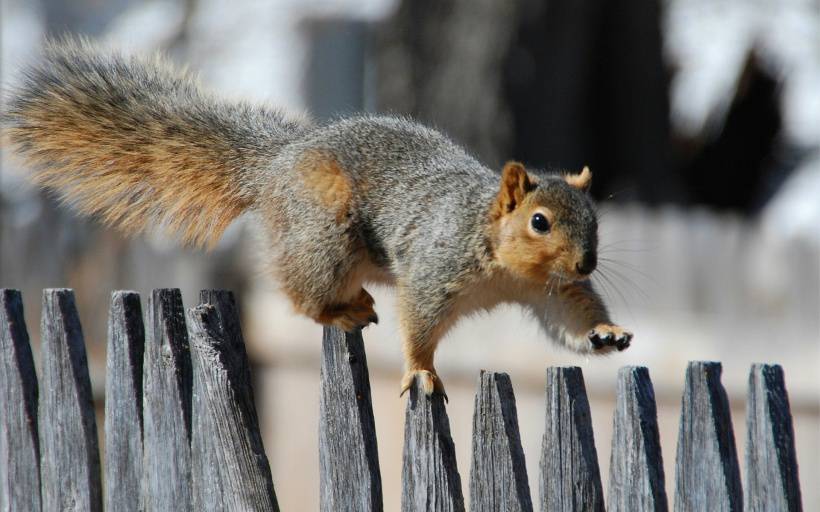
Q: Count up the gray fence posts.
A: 13